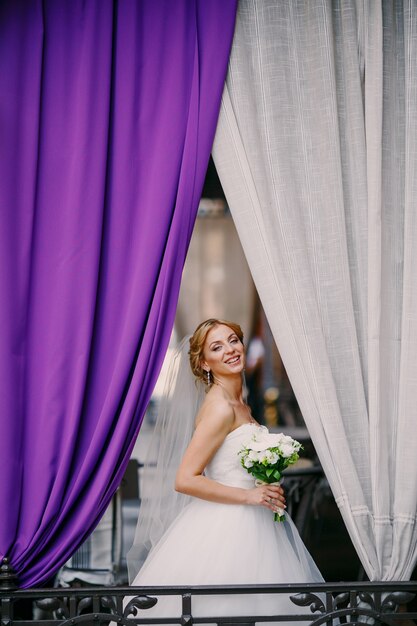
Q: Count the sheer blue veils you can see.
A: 0